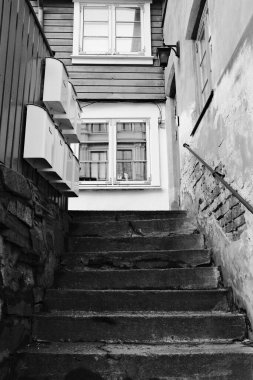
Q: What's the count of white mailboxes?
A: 7